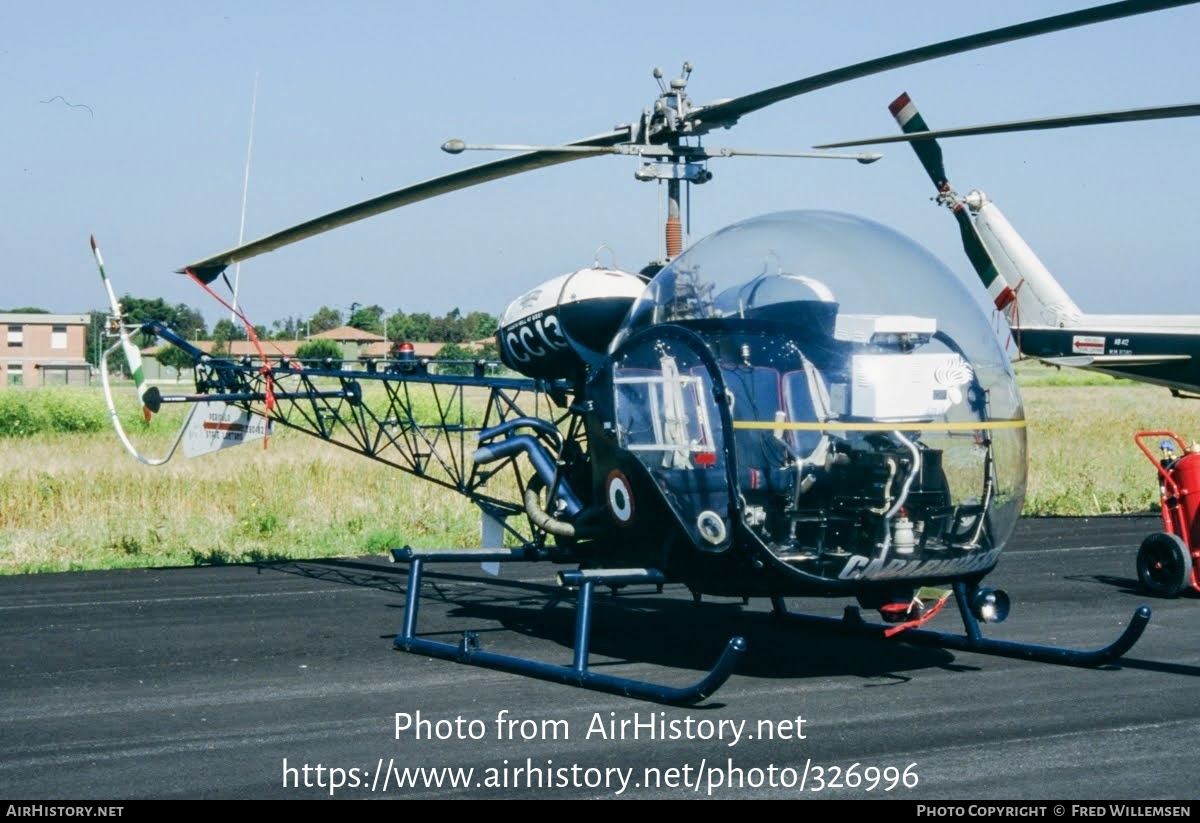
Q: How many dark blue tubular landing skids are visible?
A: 2